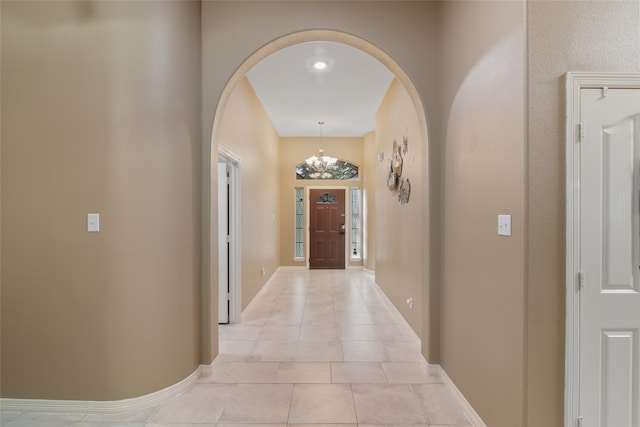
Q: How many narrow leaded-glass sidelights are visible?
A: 2